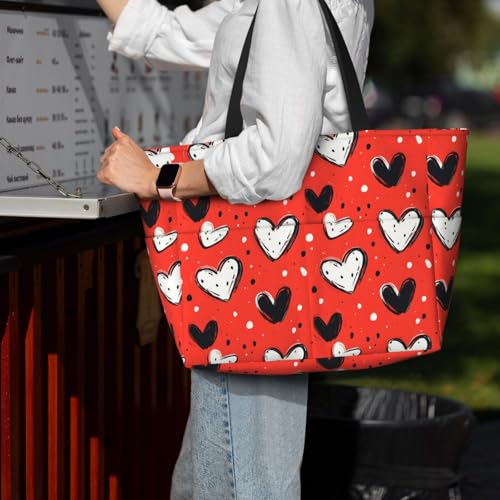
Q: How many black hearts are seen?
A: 10